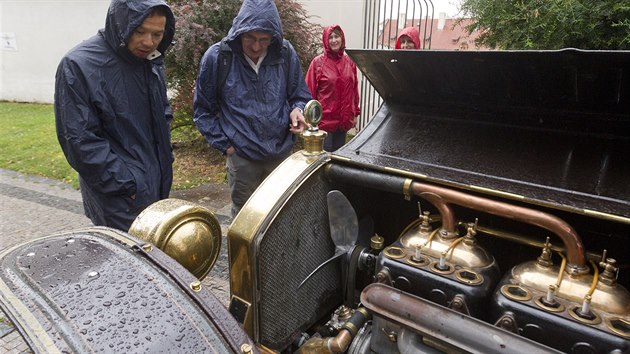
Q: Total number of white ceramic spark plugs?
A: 4